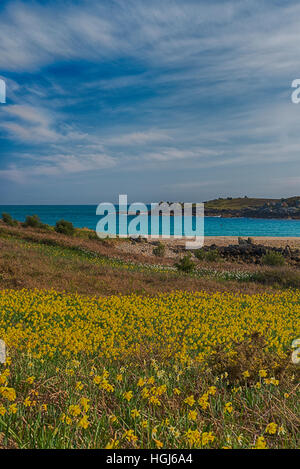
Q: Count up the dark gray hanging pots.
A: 0